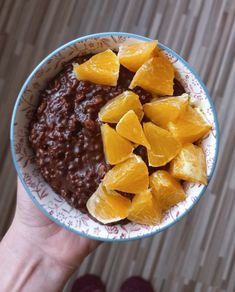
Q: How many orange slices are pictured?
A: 14